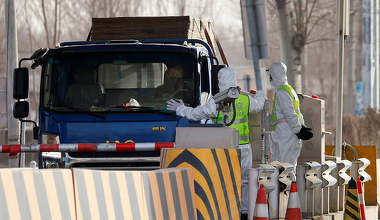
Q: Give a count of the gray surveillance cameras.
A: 1